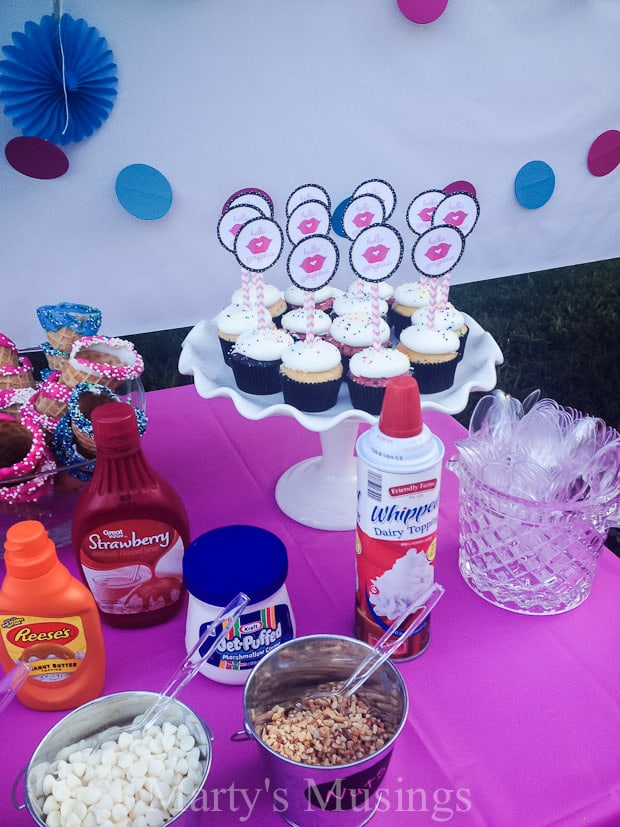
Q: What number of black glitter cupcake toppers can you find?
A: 12